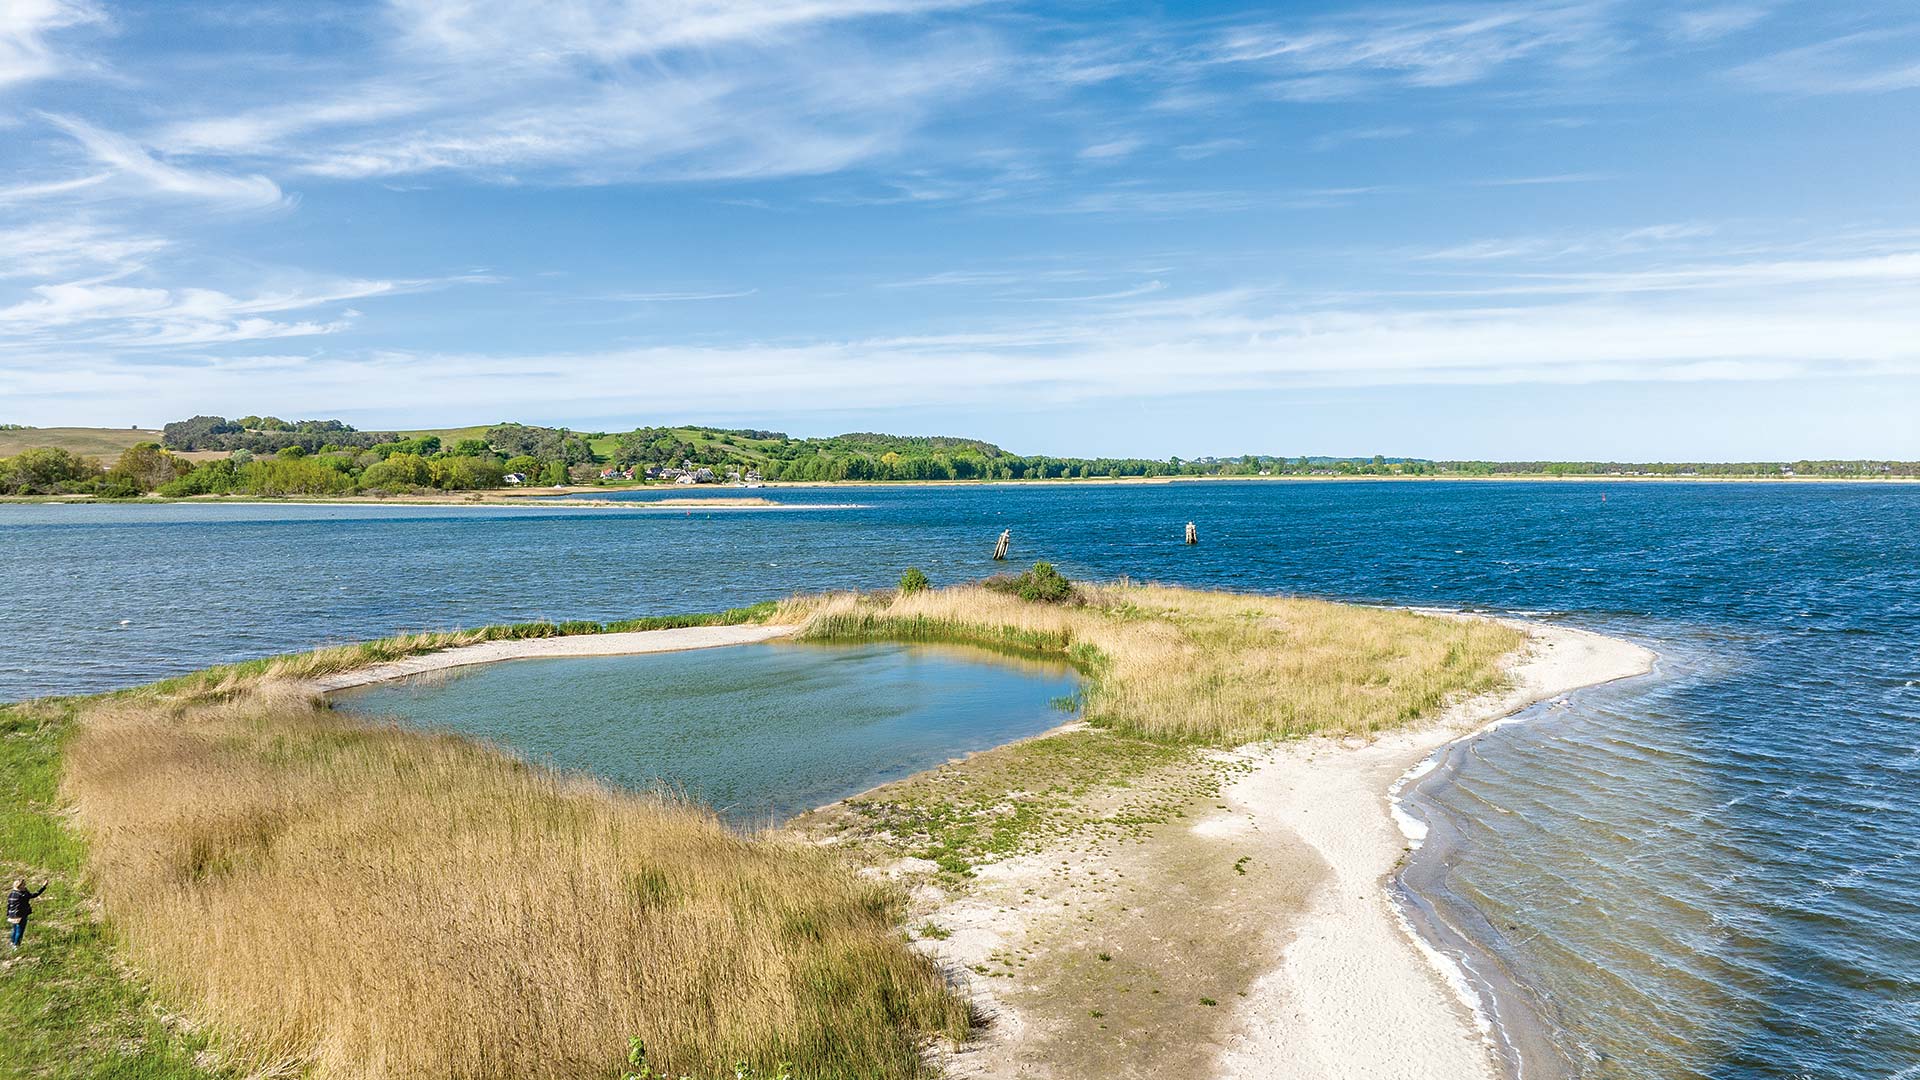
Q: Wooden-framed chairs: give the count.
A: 0